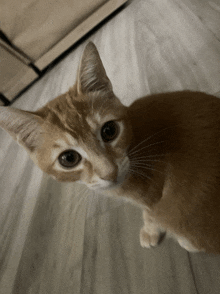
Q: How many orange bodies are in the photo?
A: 1